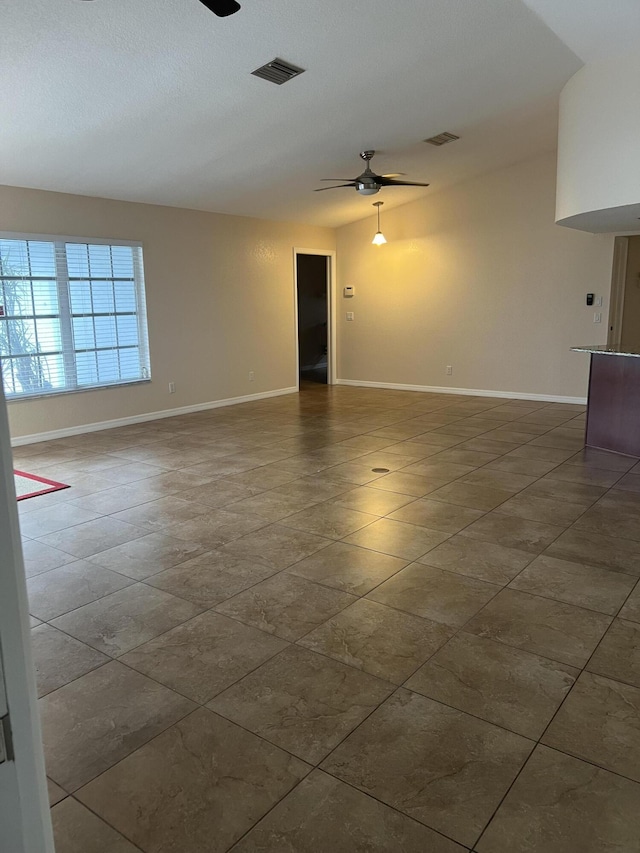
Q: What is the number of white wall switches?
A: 3